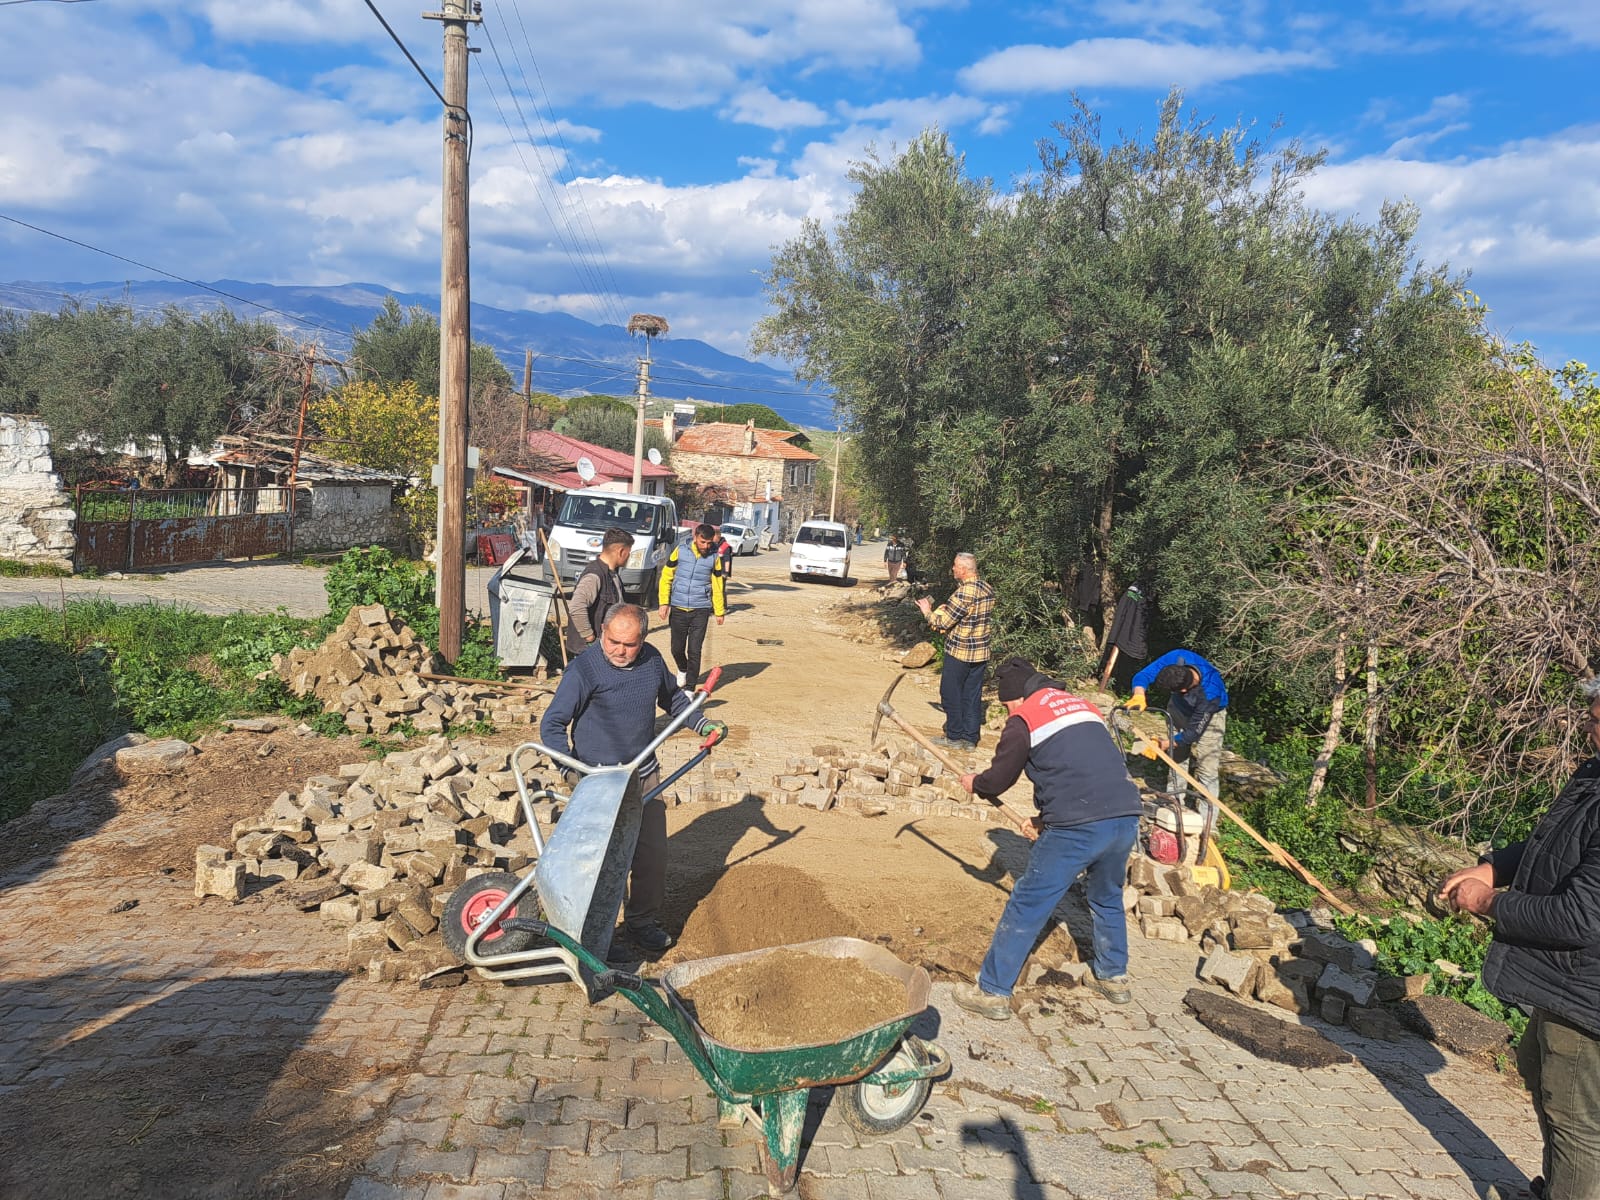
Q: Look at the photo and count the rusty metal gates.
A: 1